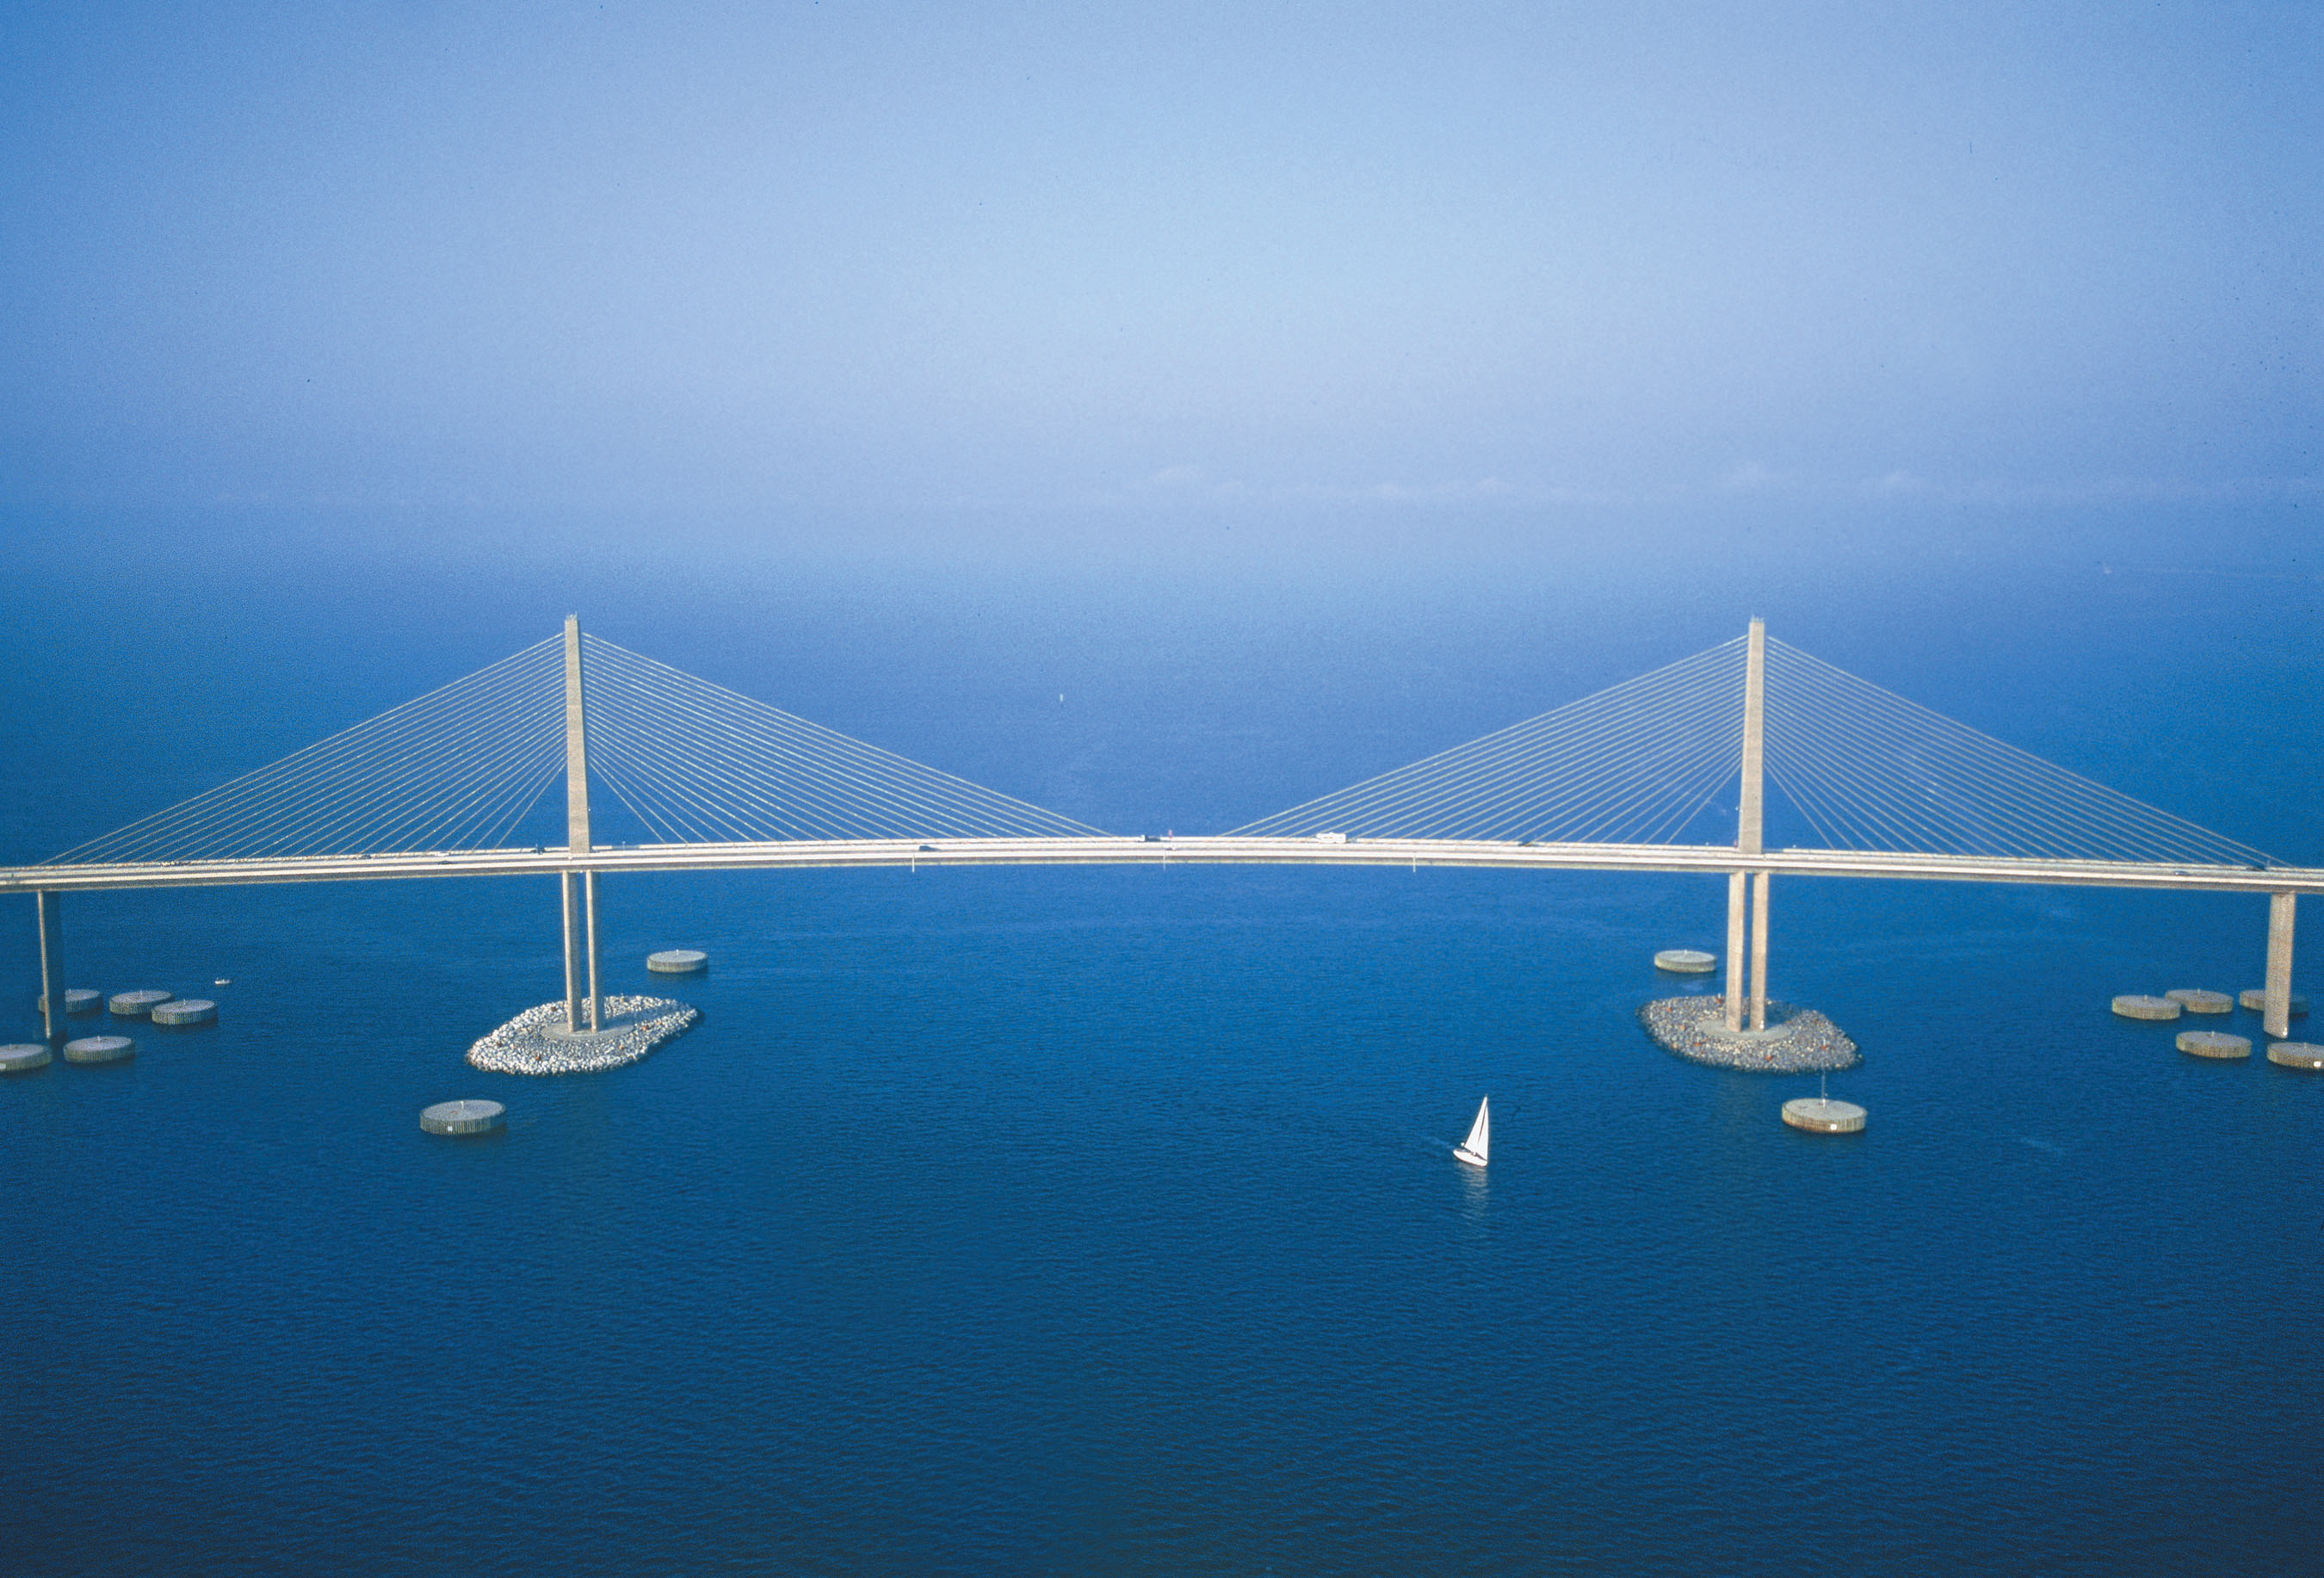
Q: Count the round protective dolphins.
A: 14